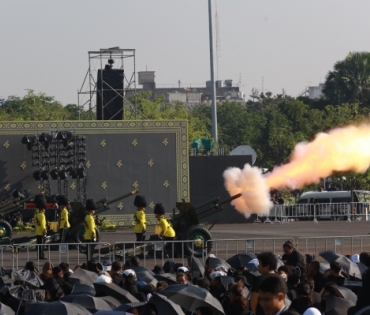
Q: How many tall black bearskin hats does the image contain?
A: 5